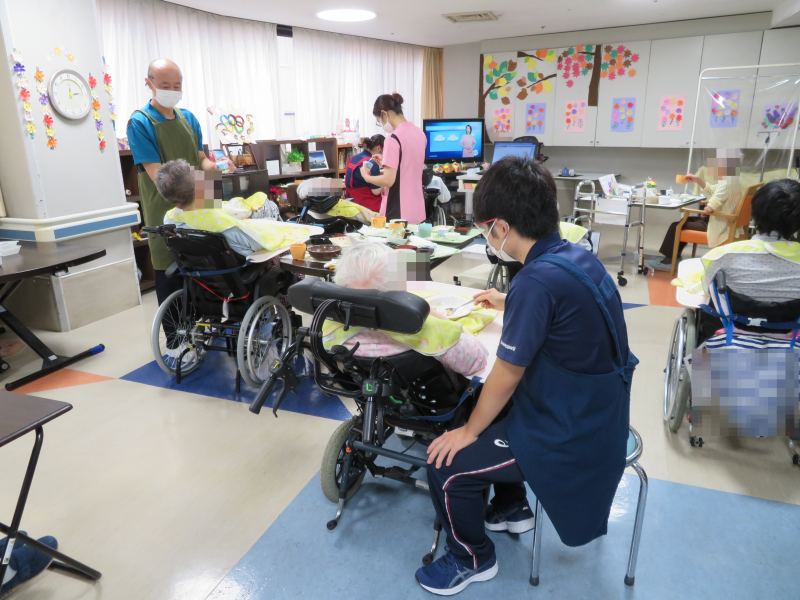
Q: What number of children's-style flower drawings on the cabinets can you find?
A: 7